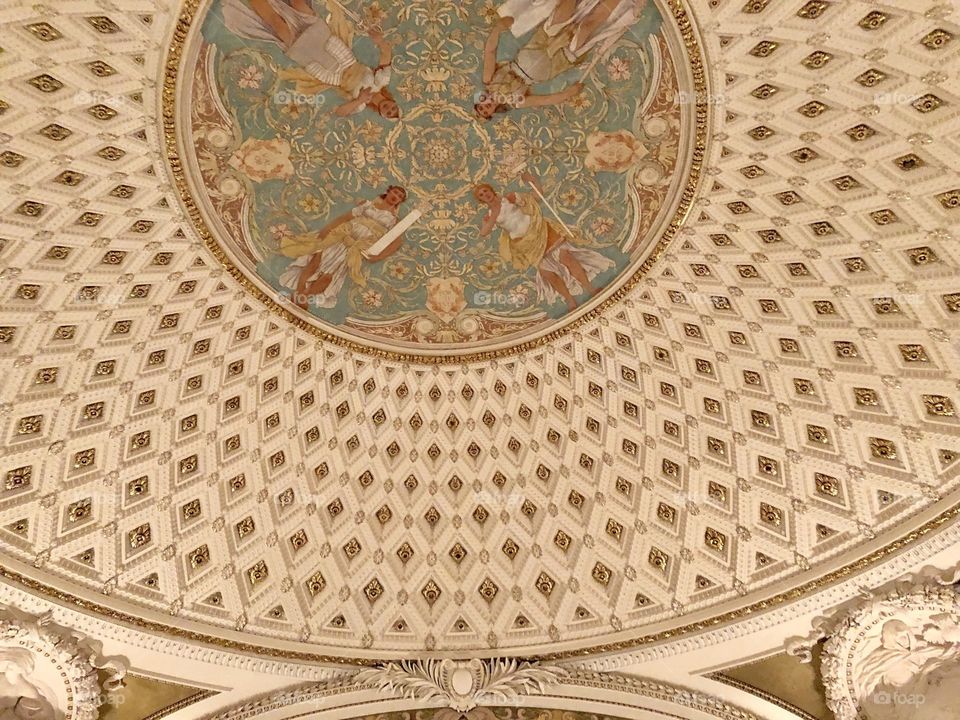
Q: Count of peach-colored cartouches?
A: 3